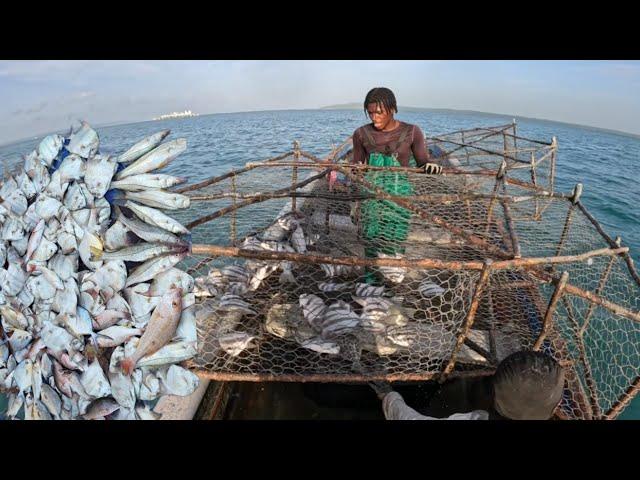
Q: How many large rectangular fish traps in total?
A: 2